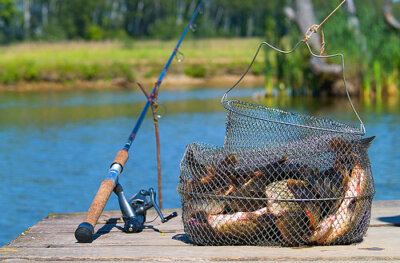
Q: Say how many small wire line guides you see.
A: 4